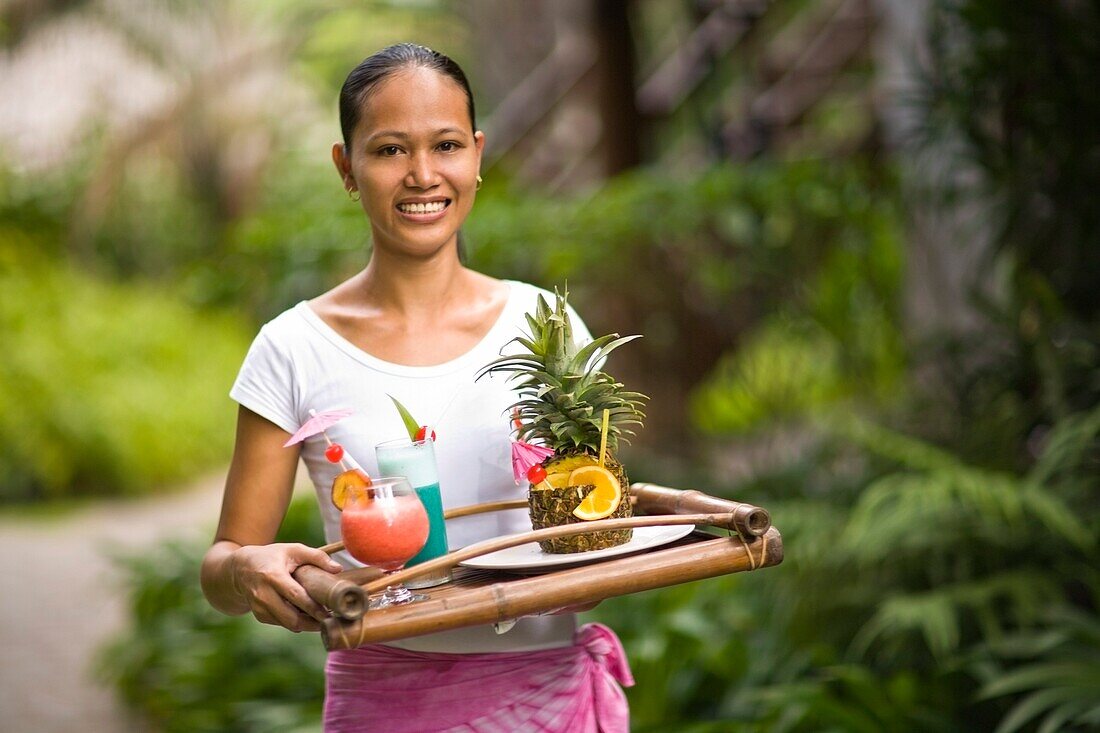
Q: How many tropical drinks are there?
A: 3